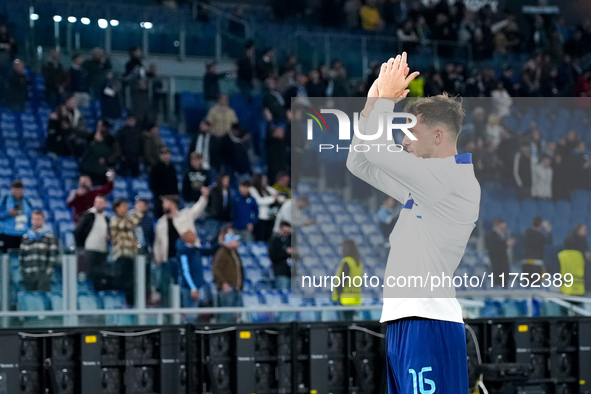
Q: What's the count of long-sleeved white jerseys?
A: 1